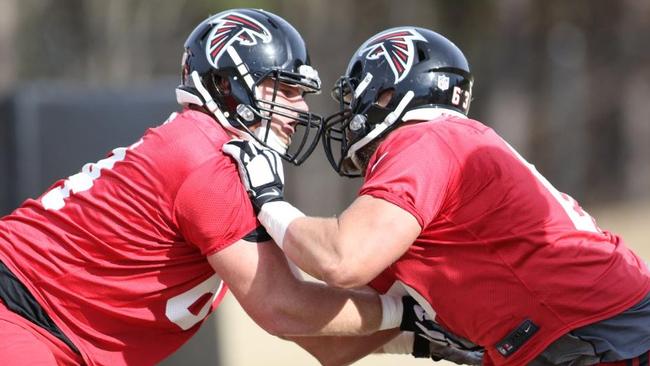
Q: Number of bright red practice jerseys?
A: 2